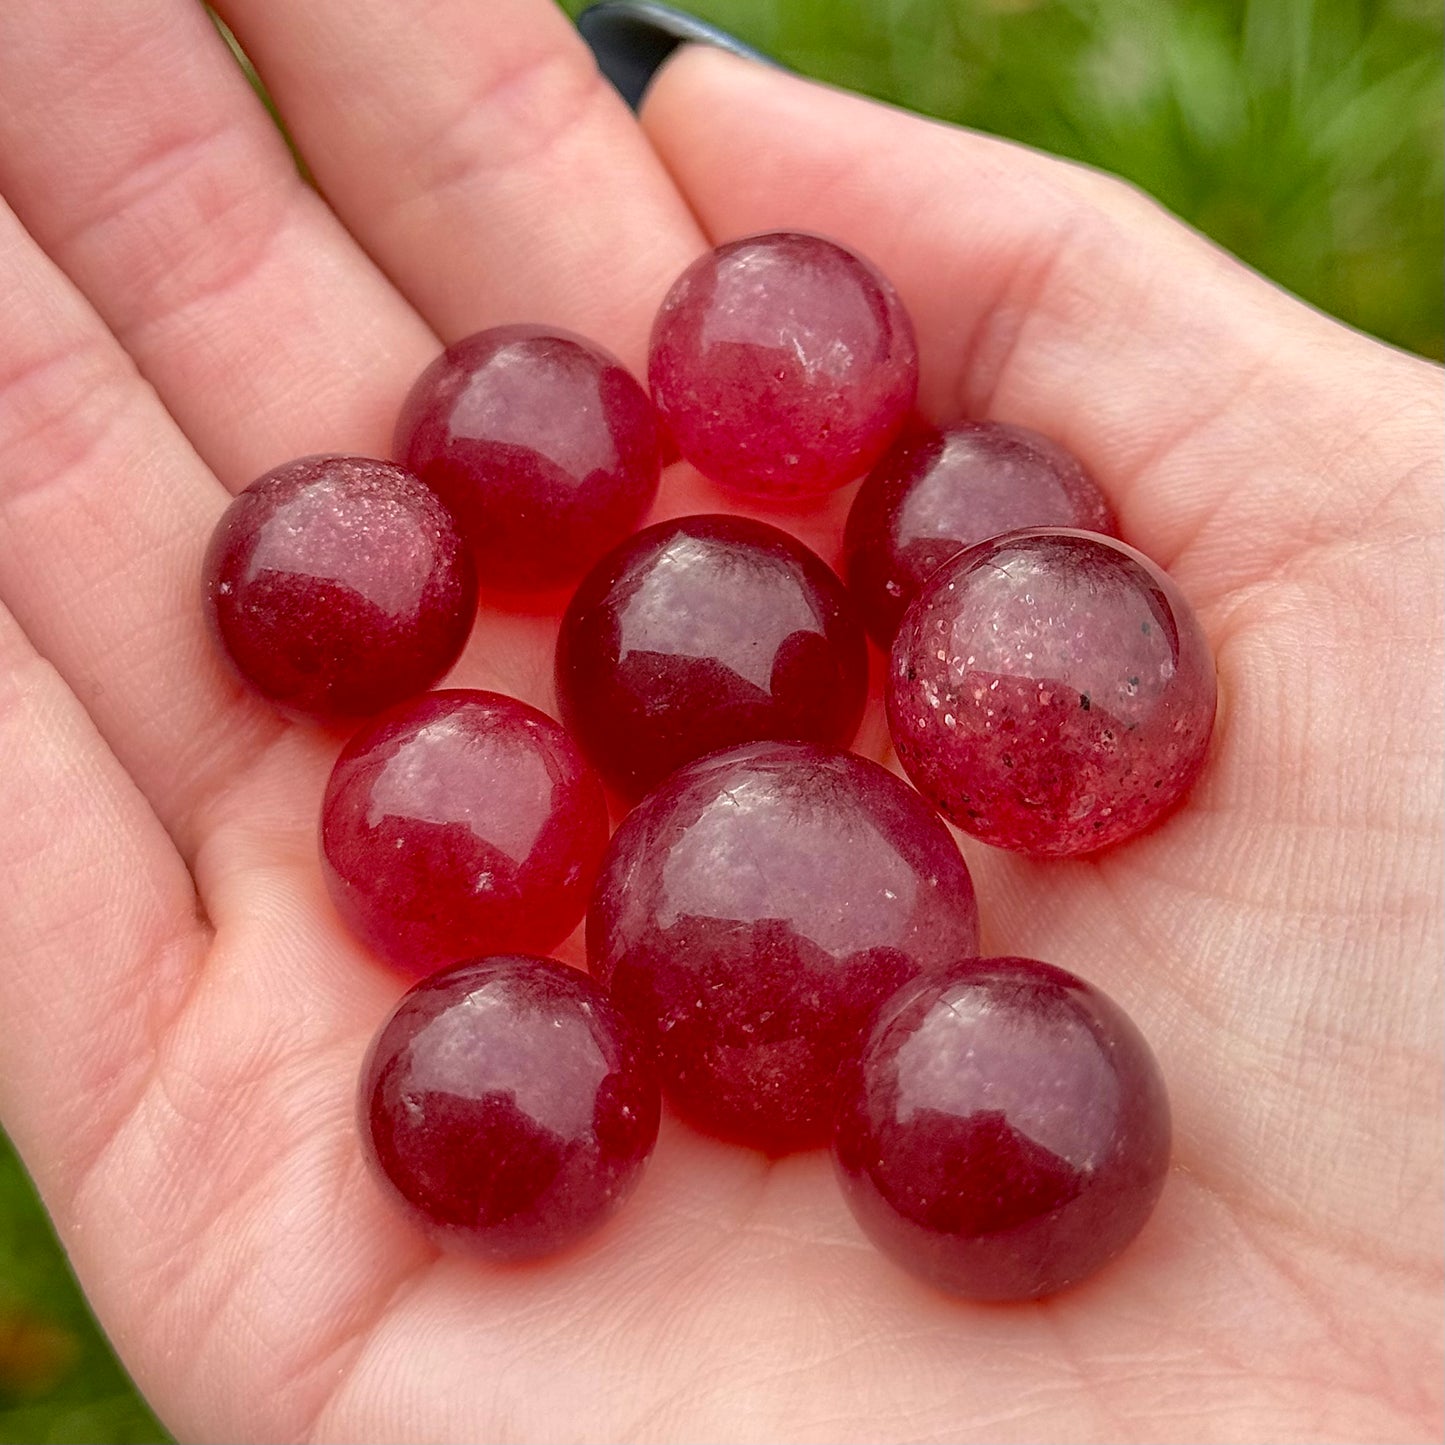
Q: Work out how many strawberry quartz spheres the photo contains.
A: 10